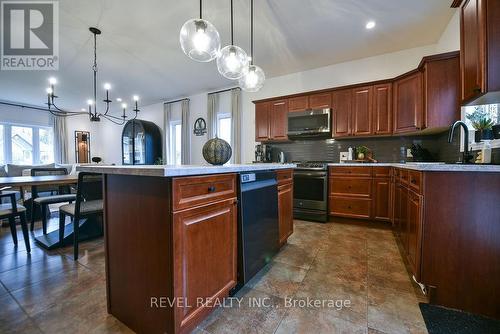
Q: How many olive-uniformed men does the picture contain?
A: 0